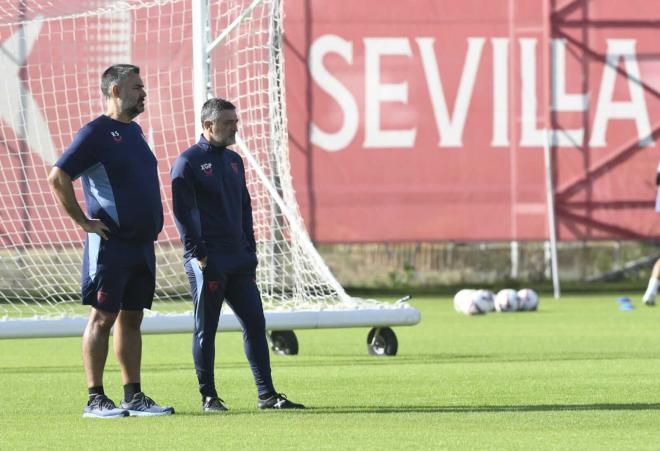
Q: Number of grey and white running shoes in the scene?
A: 2